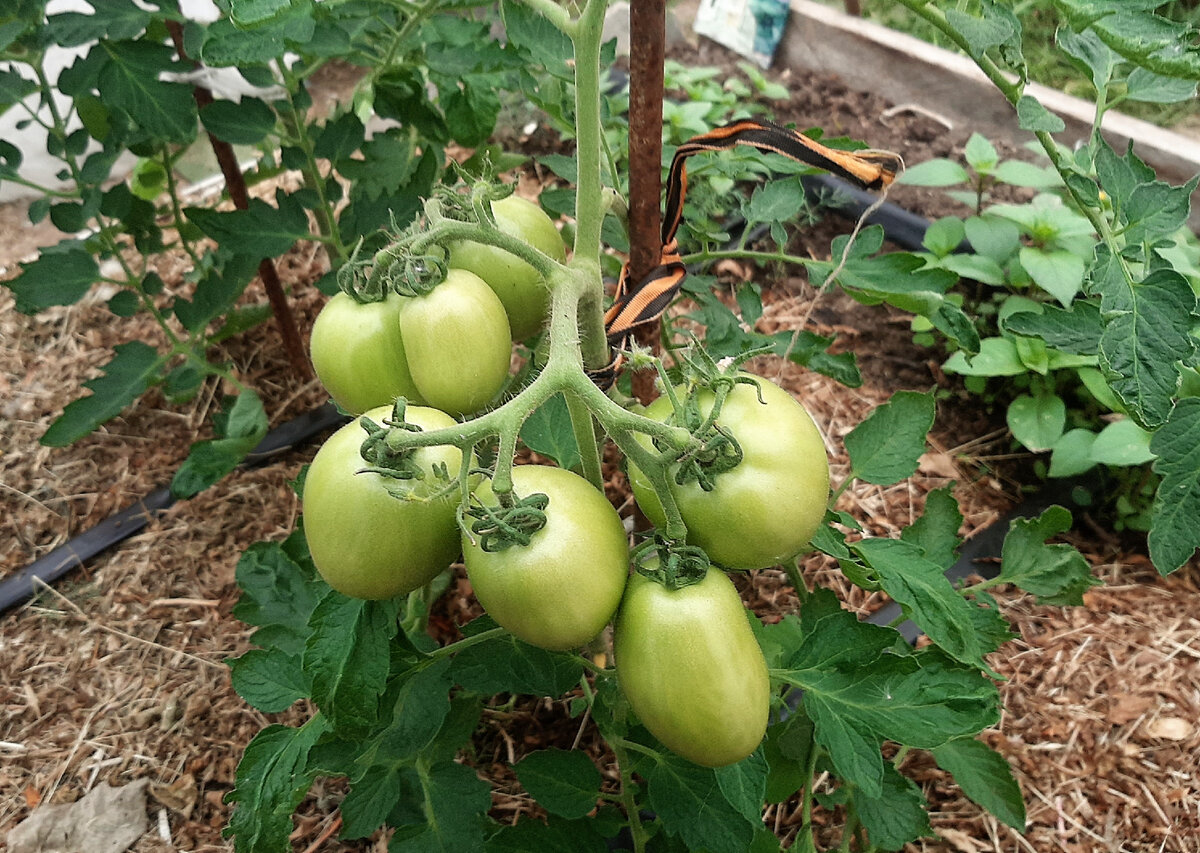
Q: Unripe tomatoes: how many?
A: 7